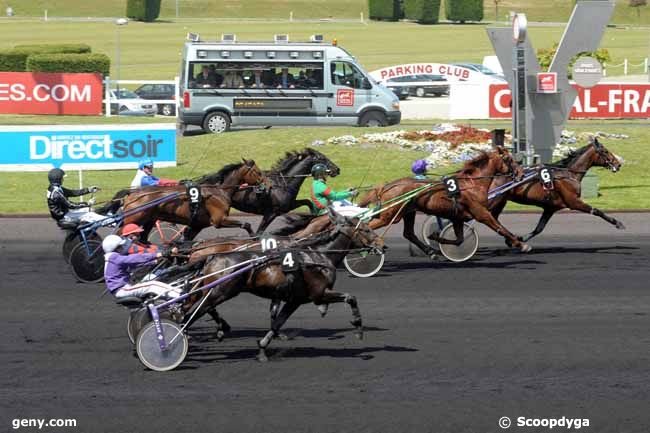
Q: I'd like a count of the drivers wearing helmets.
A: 6